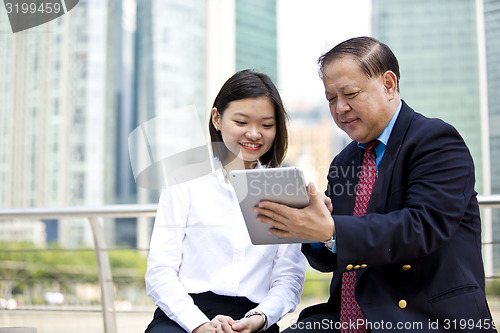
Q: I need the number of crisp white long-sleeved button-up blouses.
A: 1